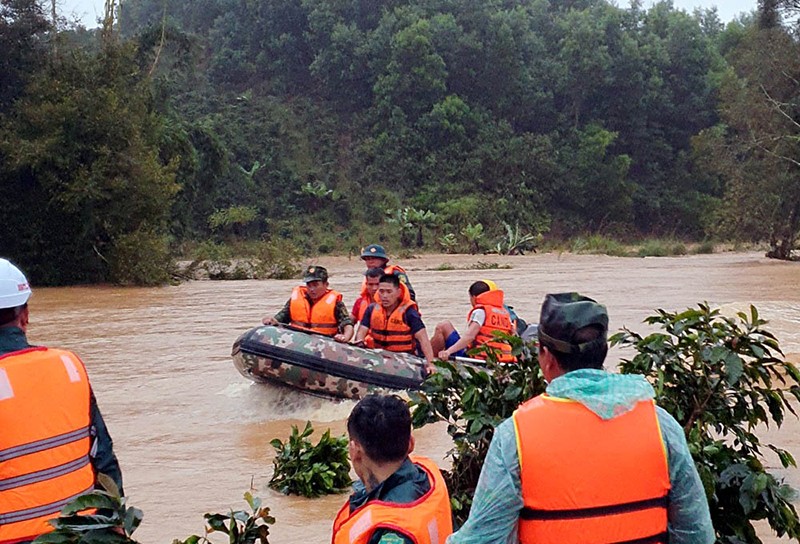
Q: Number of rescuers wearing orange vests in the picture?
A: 8